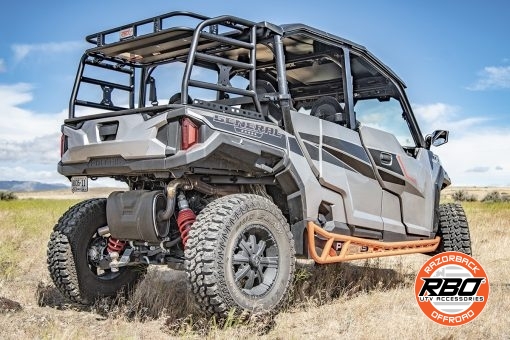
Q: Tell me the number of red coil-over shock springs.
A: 2